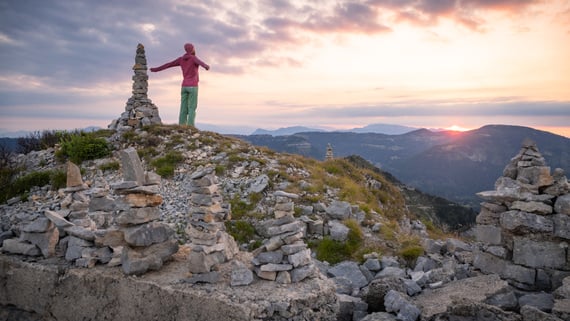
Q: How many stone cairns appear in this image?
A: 7